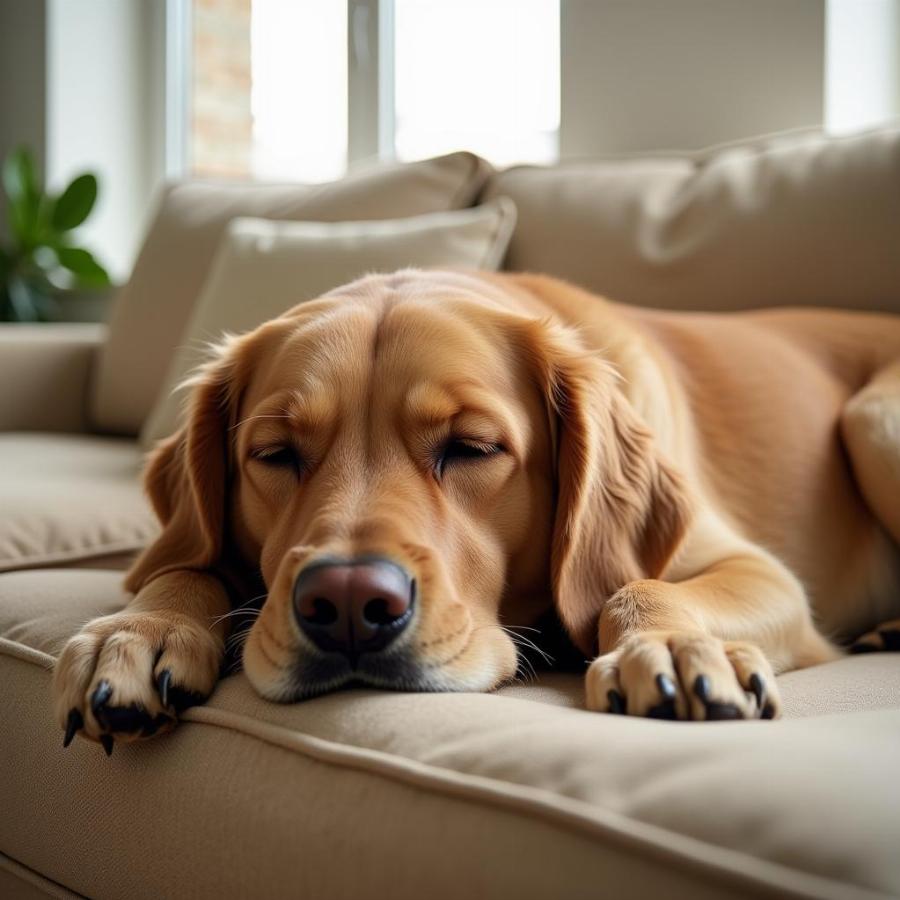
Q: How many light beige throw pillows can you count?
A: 2